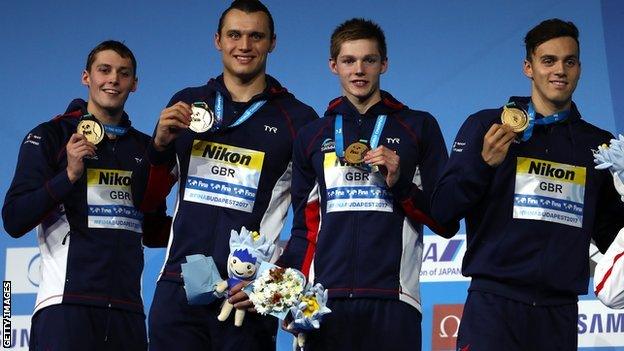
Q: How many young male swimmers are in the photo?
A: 4